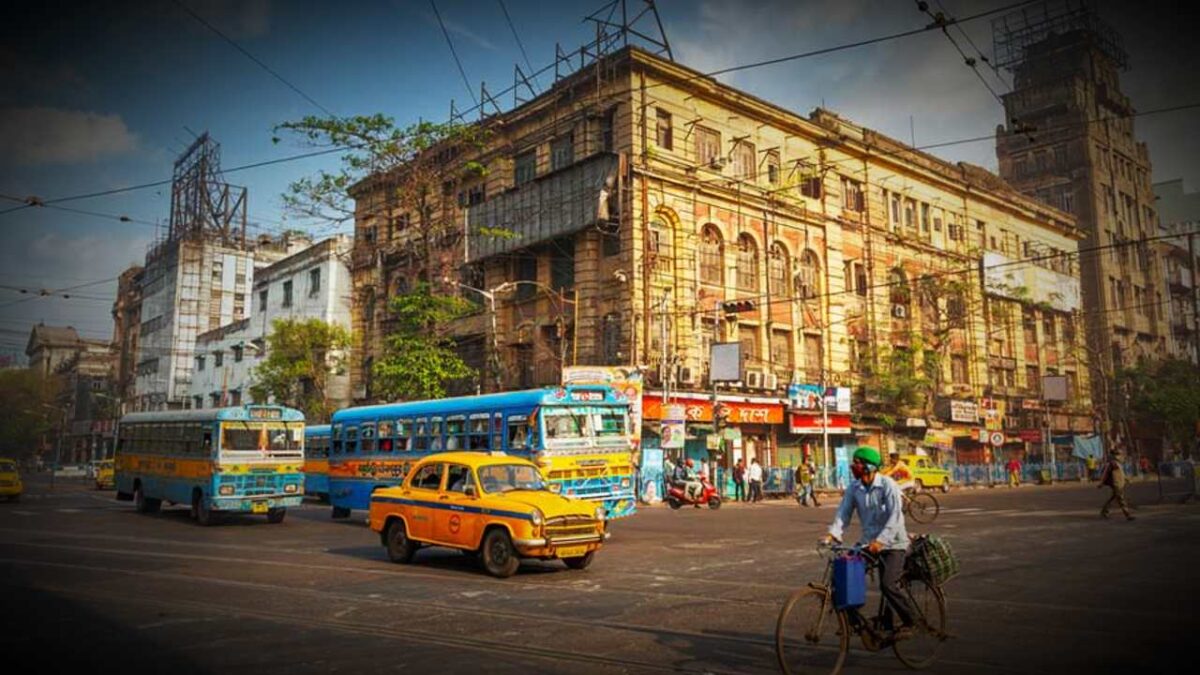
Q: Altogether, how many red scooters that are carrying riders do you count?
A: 1